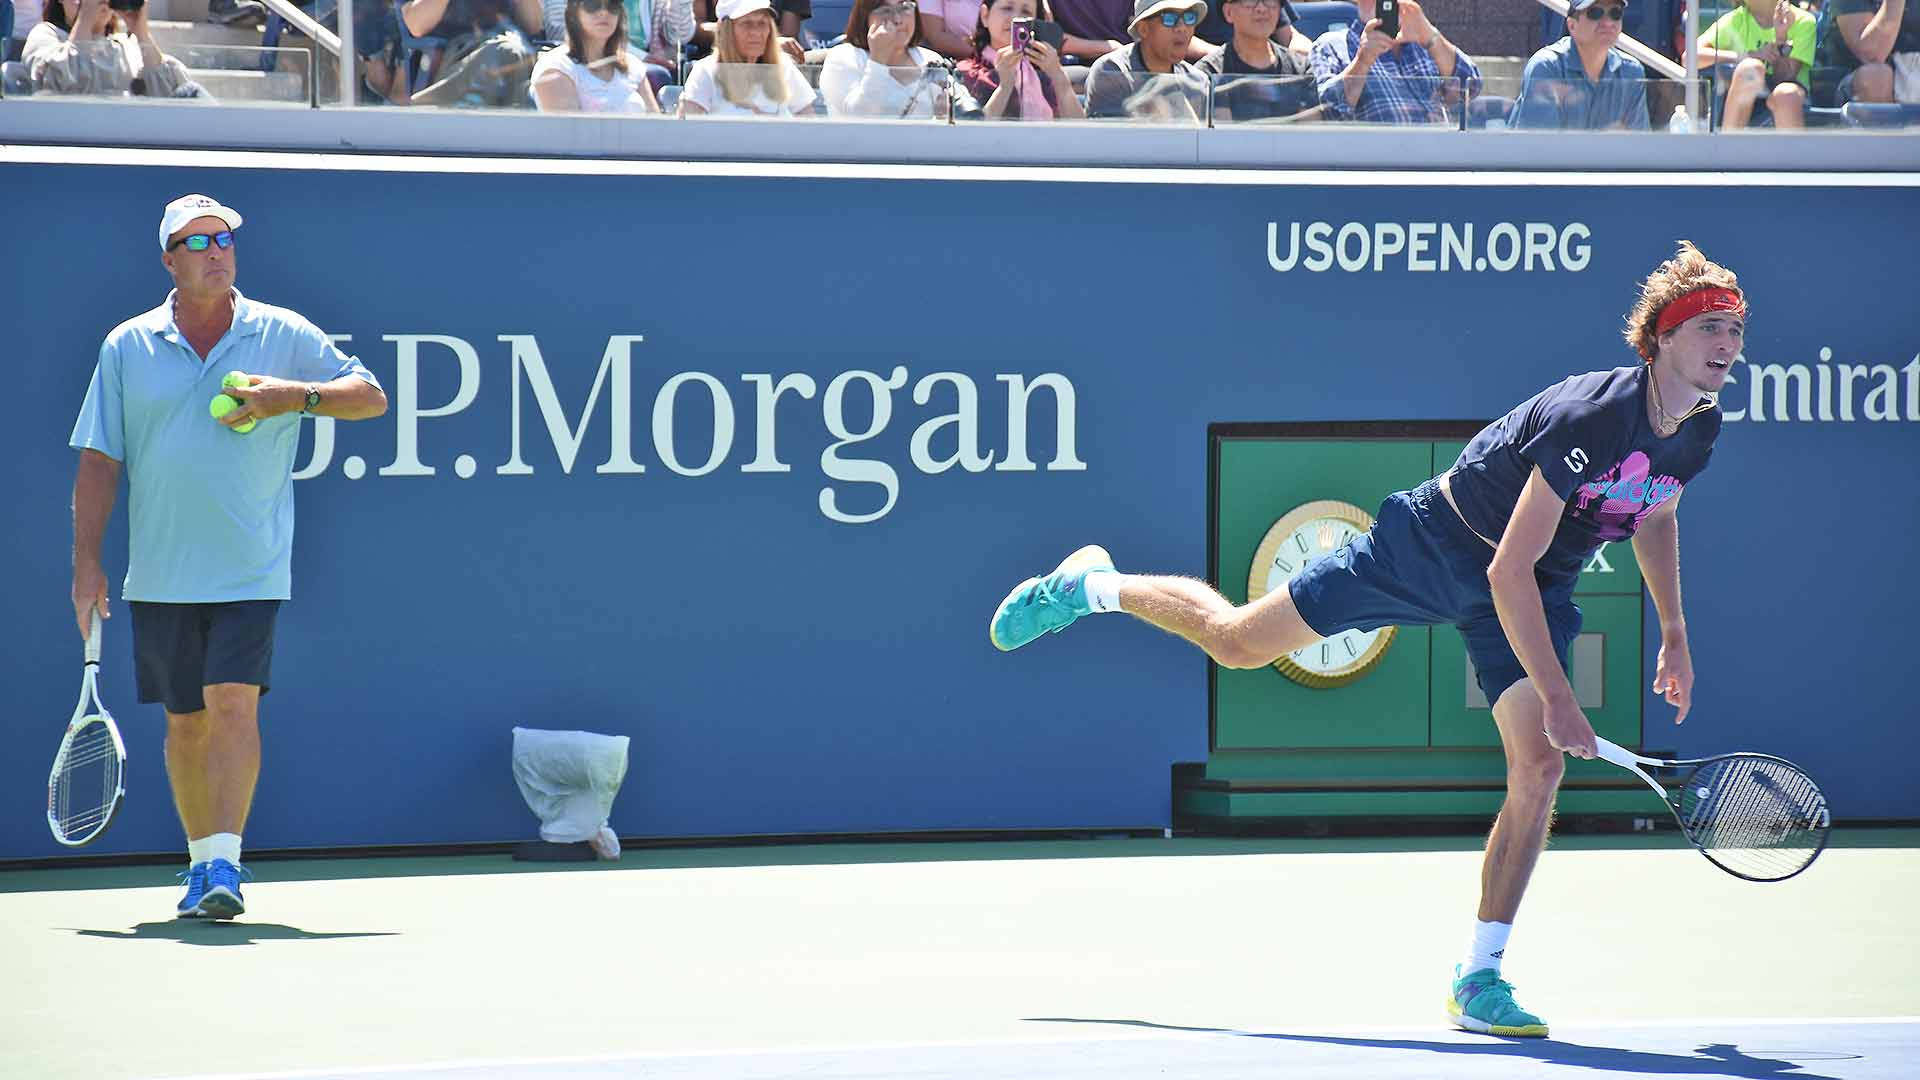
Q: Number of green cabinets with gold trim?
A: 1